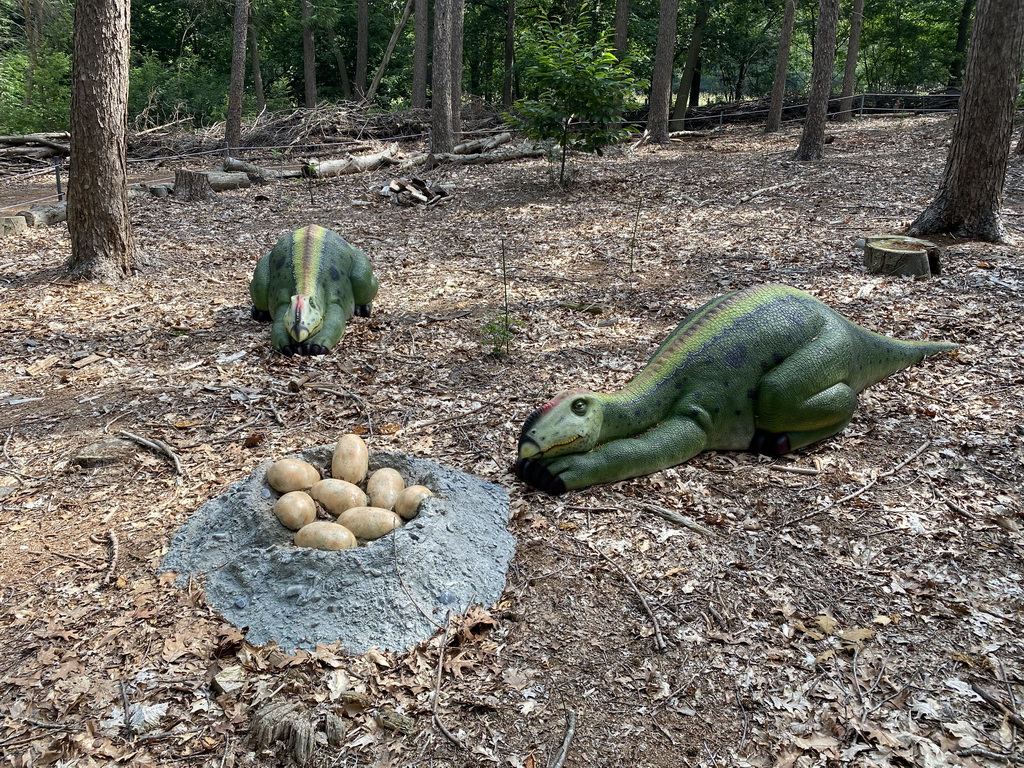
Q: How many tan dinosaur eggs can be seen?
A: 8